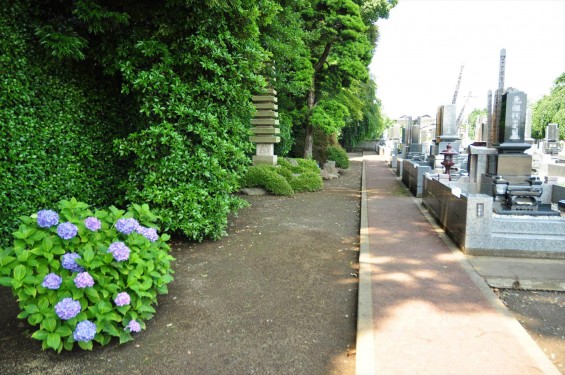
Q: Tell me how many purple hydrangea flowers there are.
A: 13